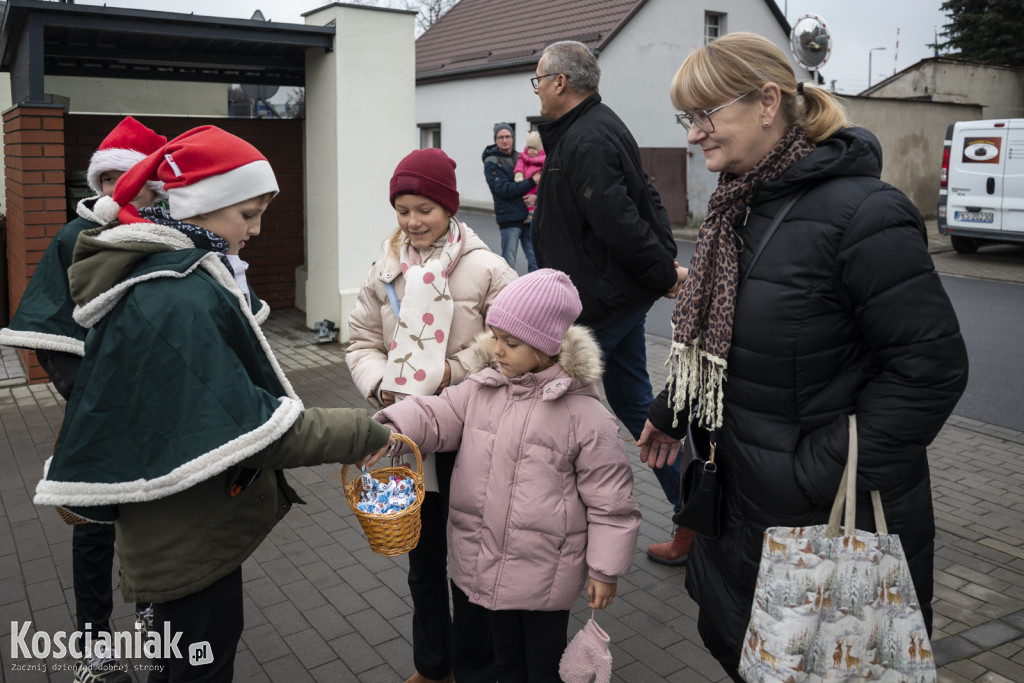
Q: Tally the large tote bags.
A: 1